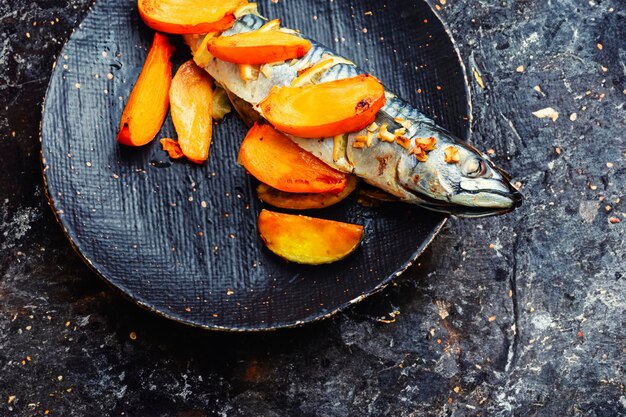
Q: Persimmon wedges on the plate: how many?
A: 8